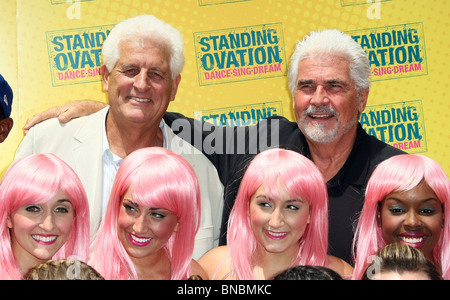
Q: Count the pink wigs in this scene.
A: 4